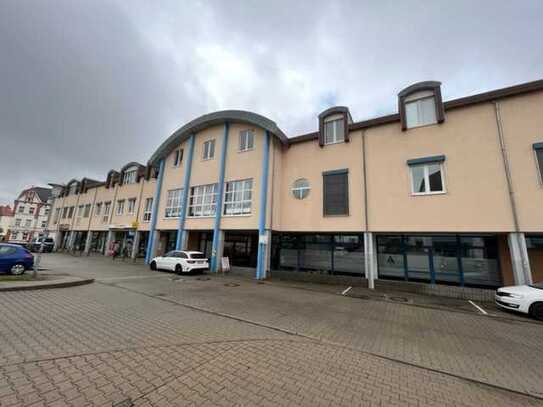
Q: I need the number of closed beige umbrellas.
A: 0